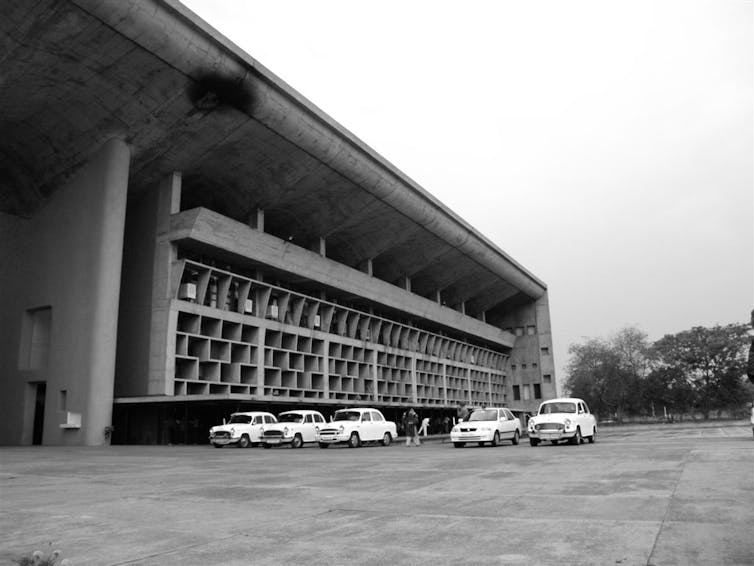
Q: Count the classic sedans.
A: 4